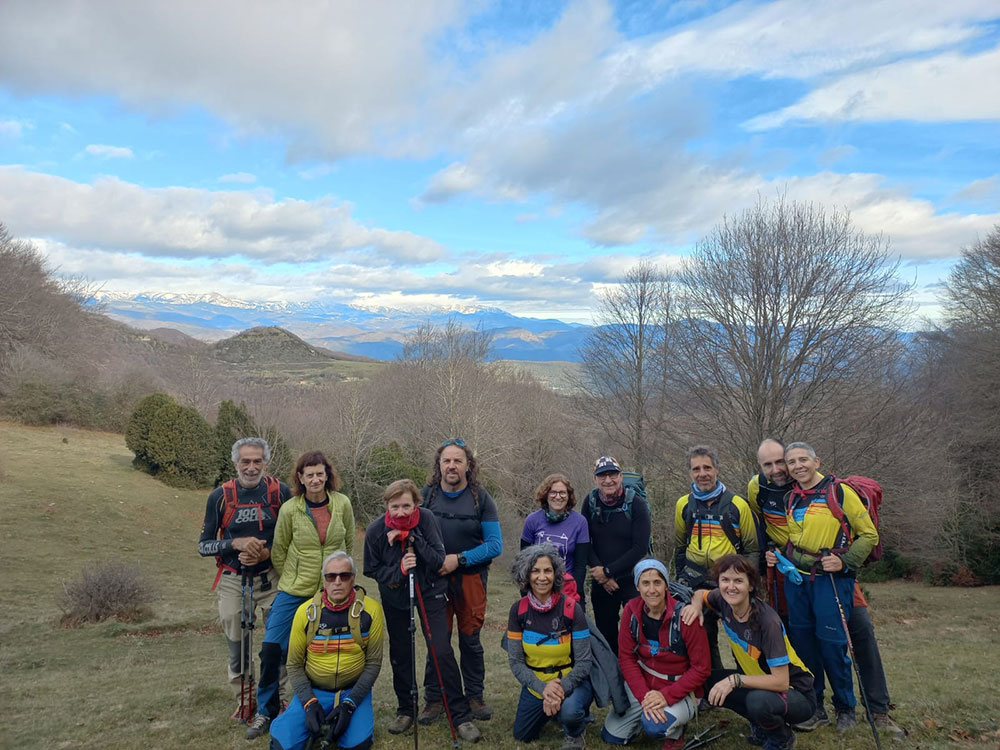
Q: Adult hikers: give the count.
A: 13